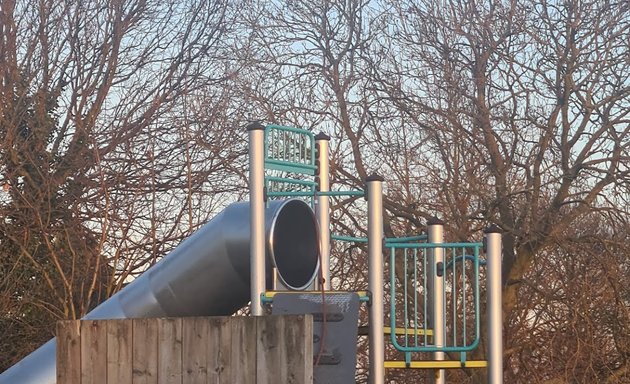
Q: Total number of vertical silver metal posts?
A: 5